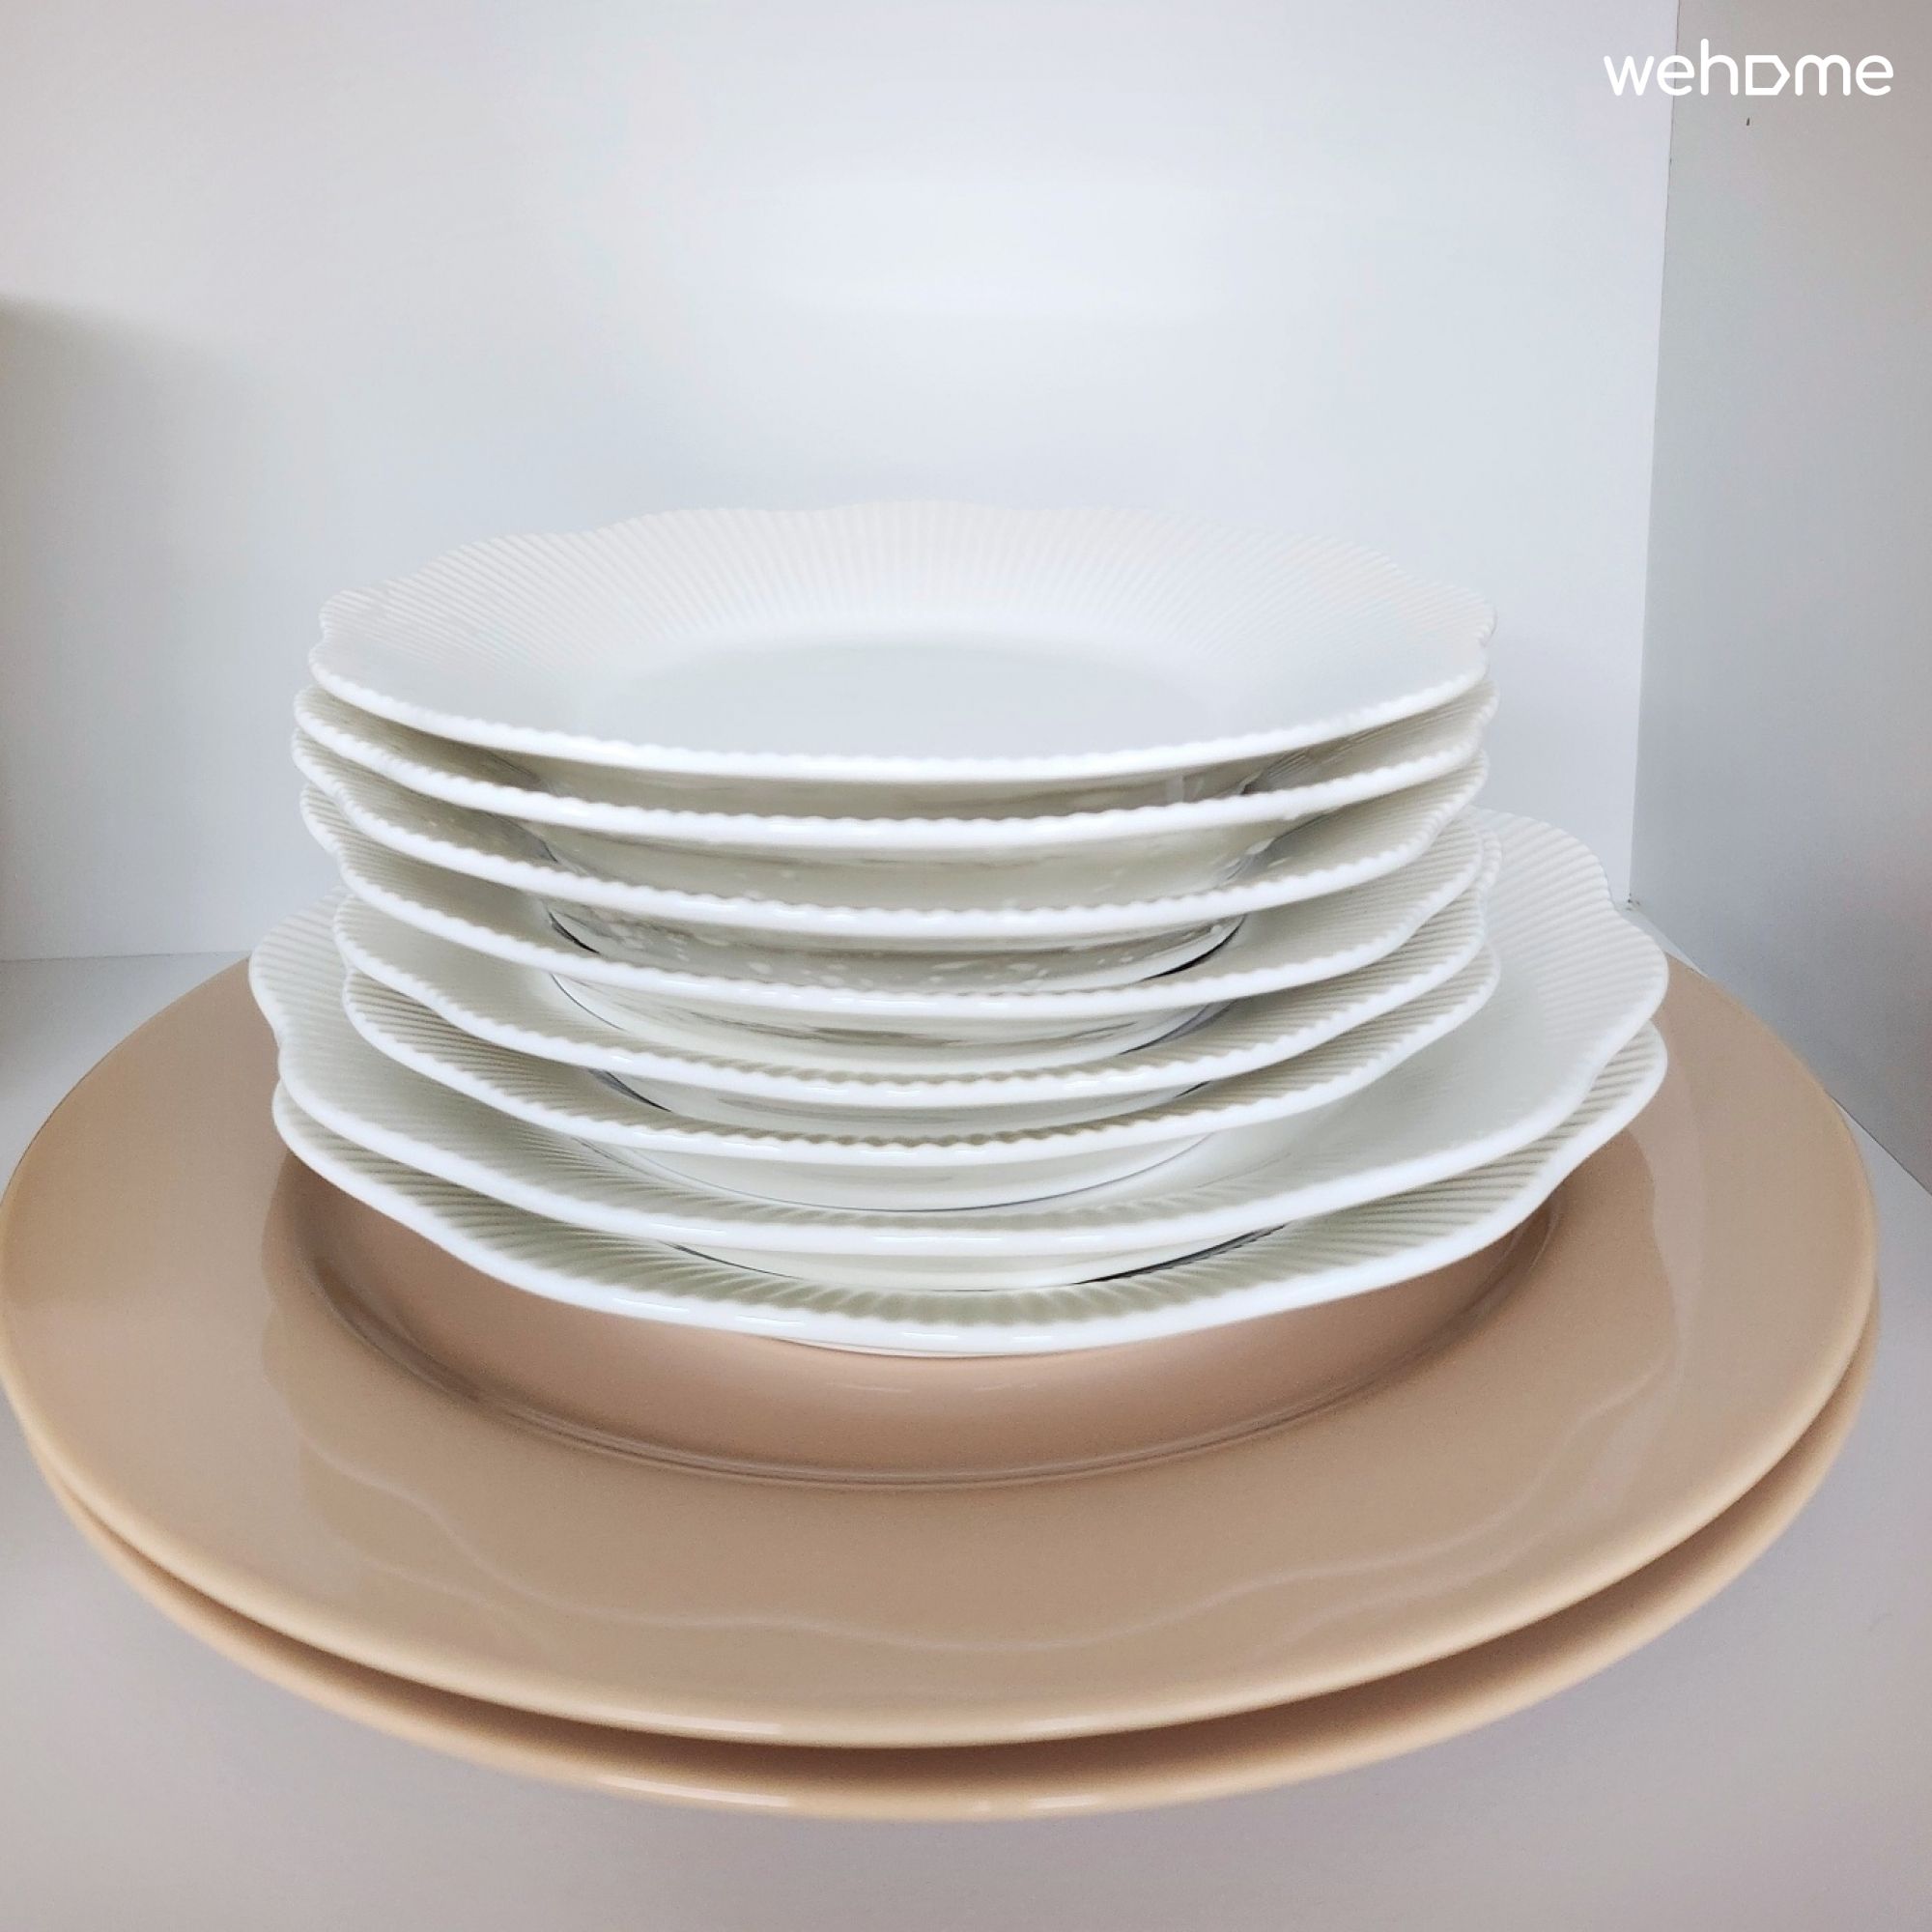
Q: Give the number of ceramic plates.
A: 10